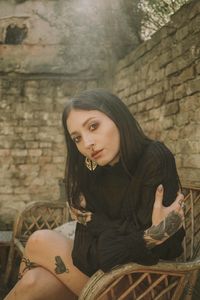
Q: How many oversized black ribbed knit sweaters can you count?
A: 1